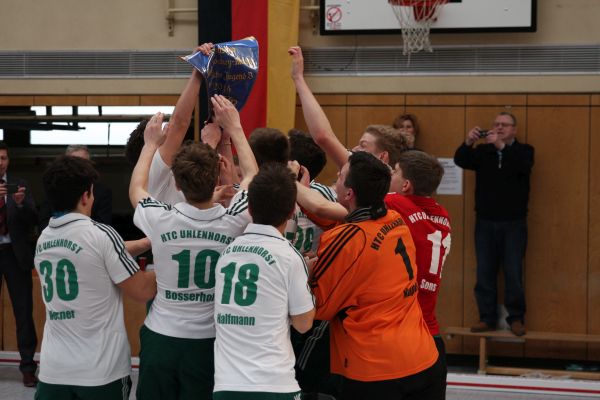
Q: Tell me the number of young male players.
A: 9